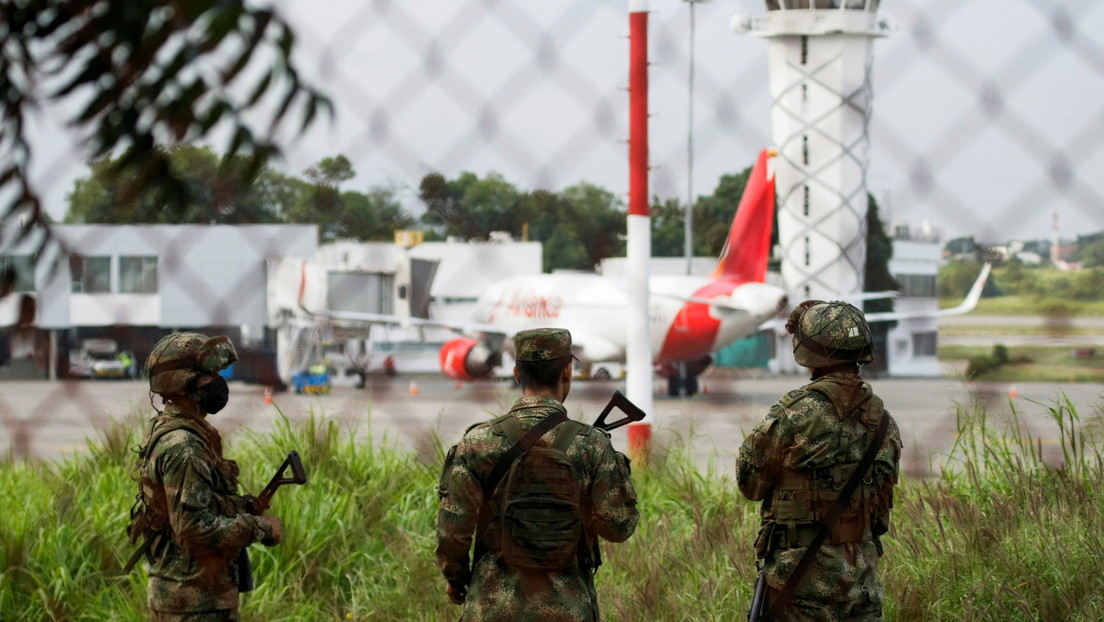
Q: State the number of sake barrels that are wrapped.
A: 0